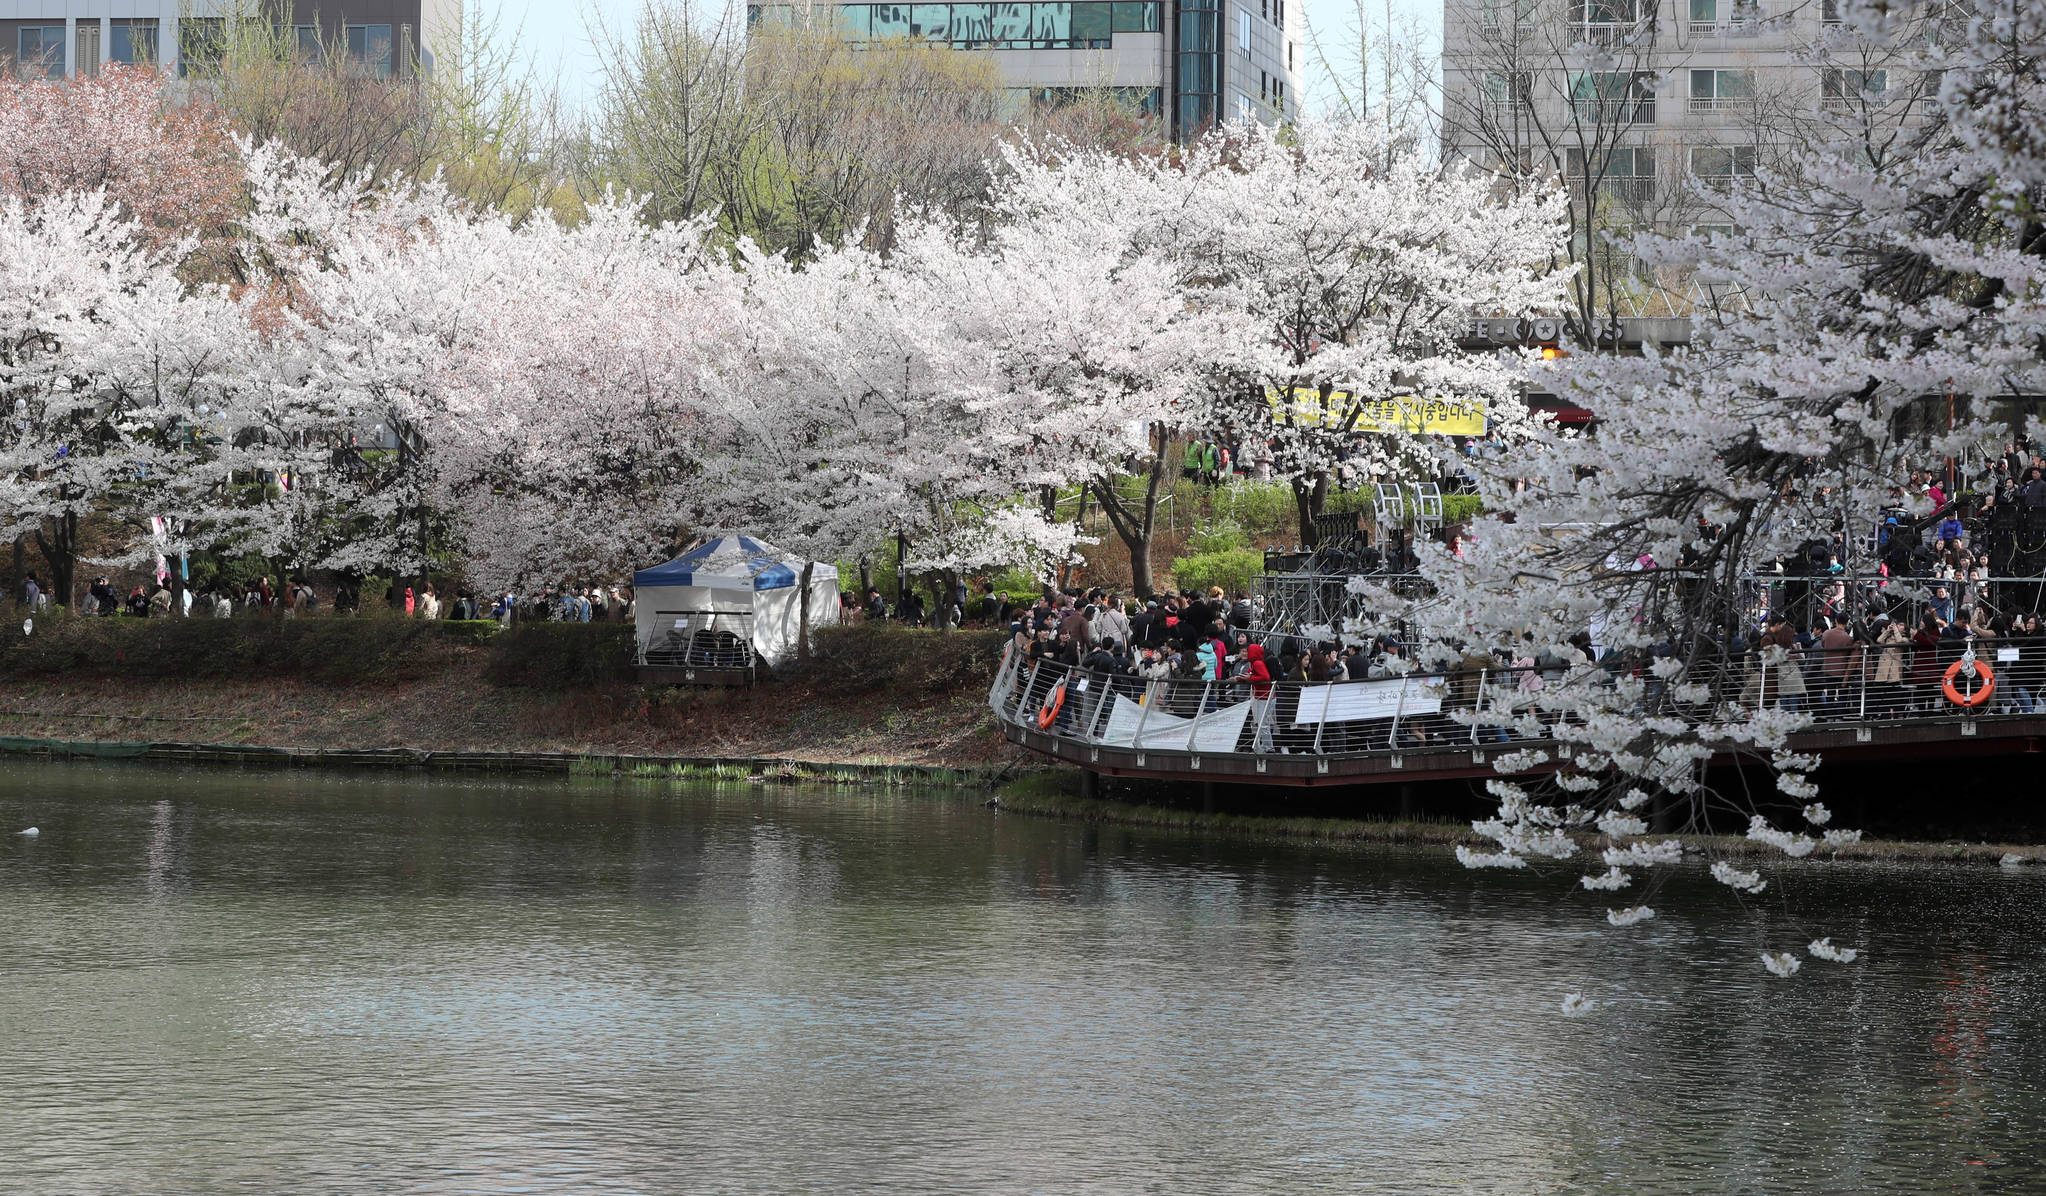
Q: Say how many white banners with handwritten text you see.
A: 2